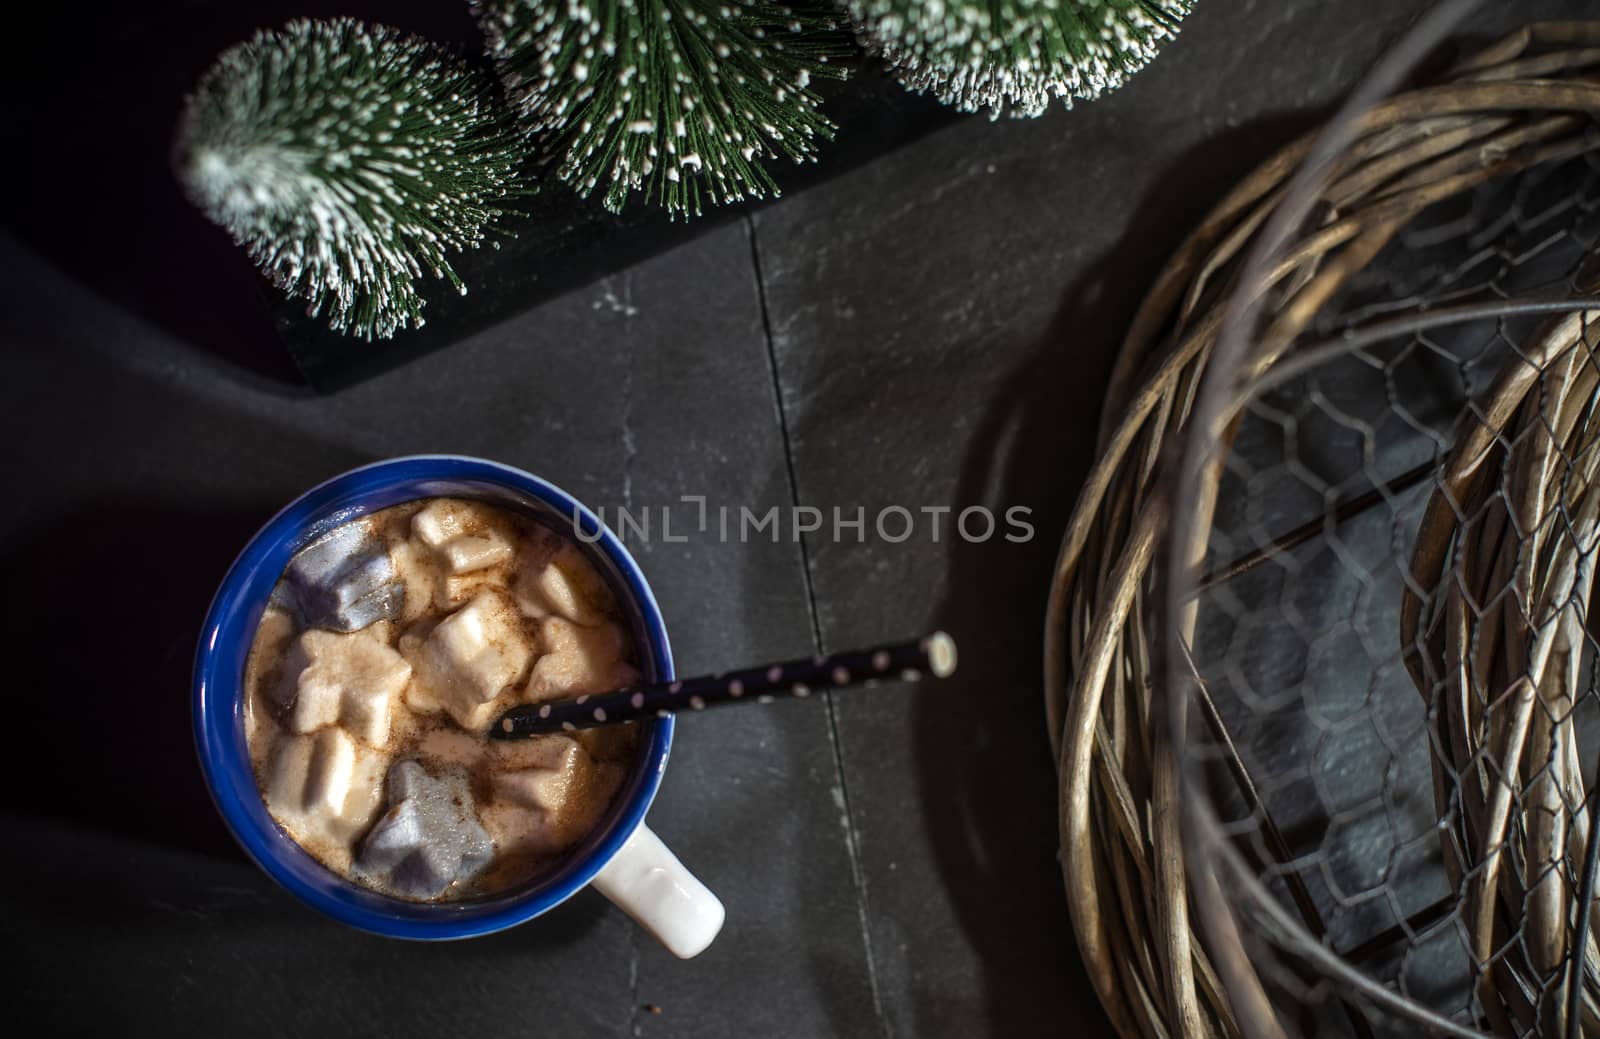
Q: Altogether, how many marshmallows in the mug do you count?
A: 9